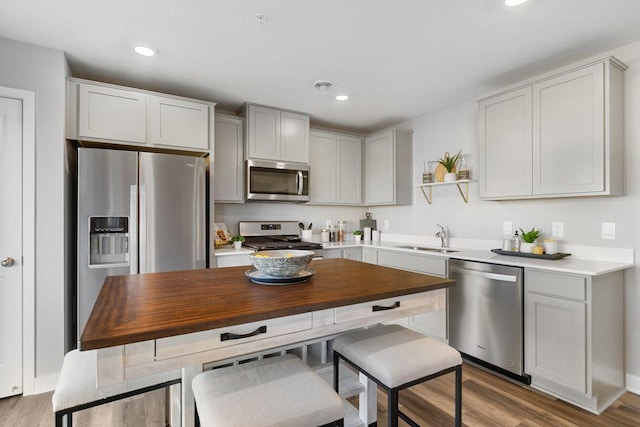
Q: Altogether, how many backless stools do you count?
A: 3